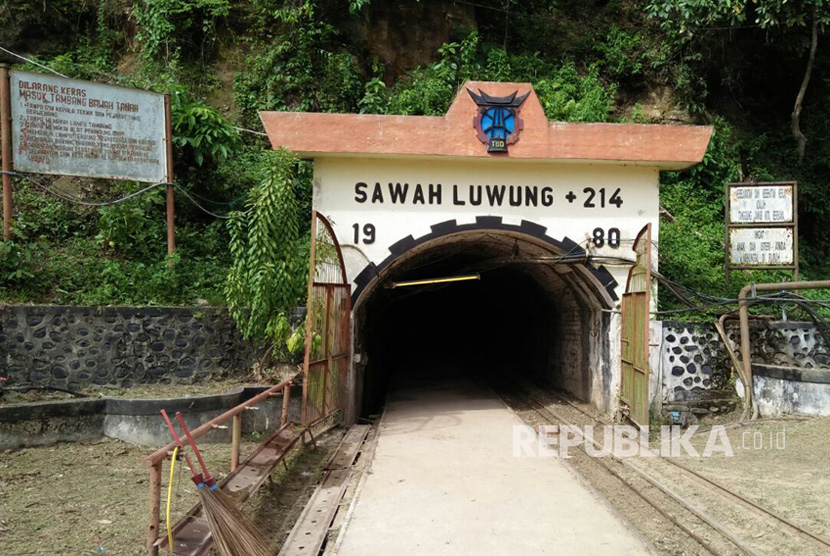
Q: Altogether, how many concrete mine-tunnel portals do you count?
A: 1